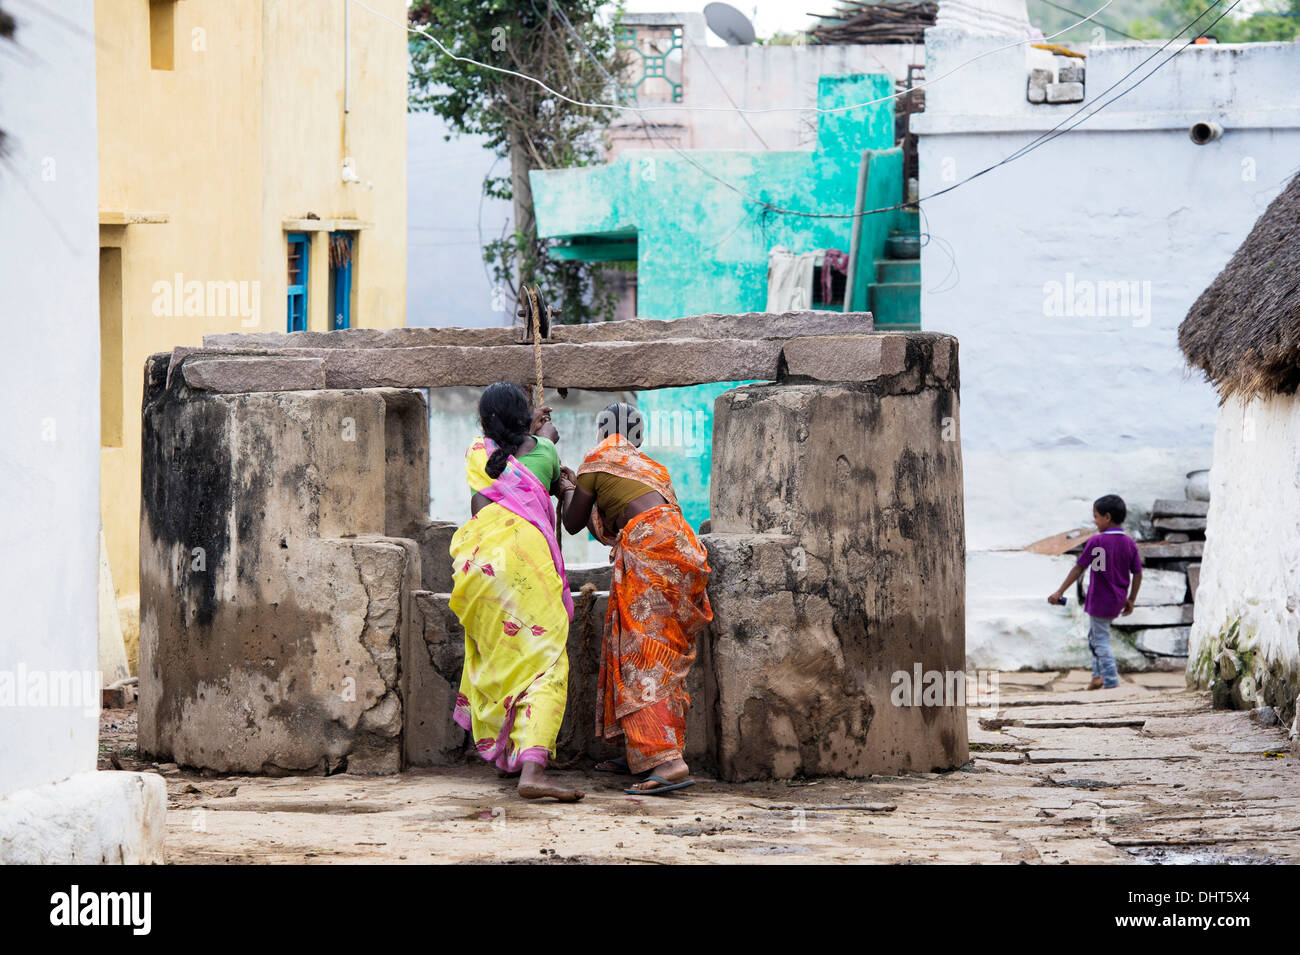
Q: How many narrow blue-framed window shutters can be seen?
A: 2